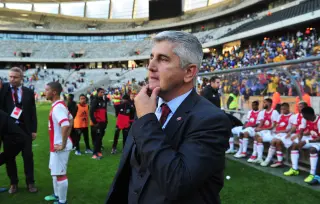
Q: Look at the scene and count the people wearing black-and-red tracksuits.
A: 2